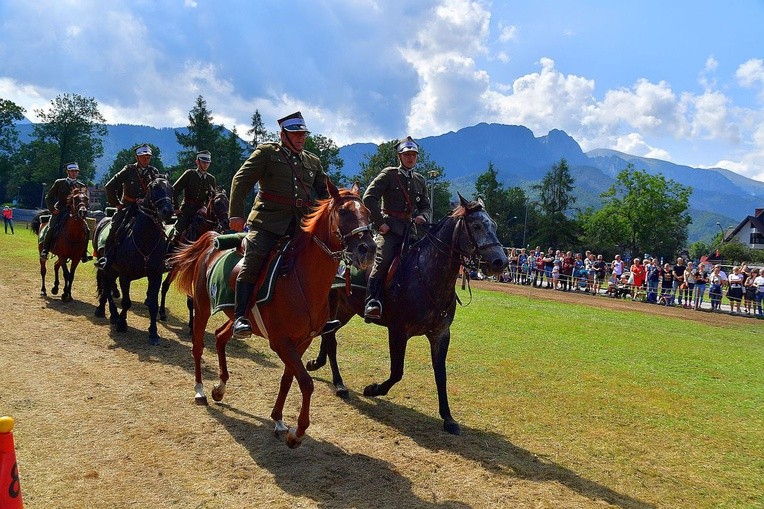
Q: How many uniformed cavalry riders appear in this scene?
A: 5